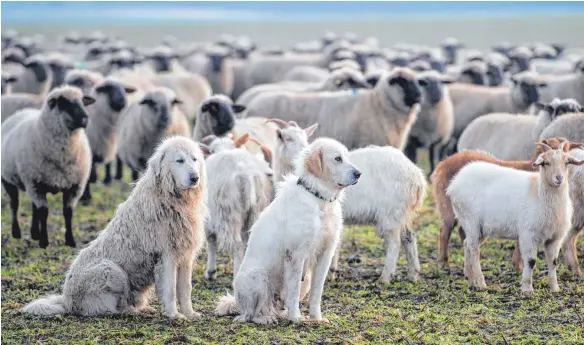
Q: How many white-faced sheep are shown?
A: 0